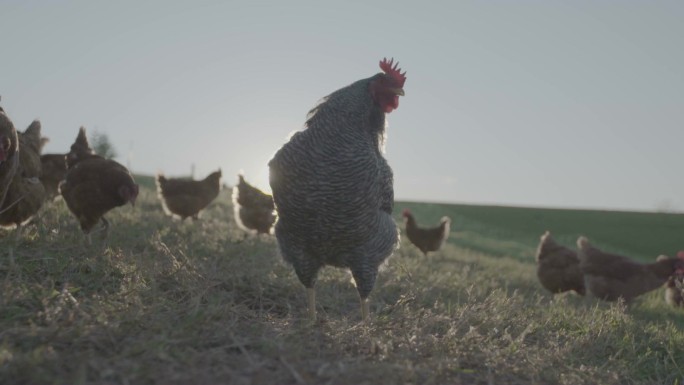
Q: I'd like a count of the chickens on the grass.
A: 11